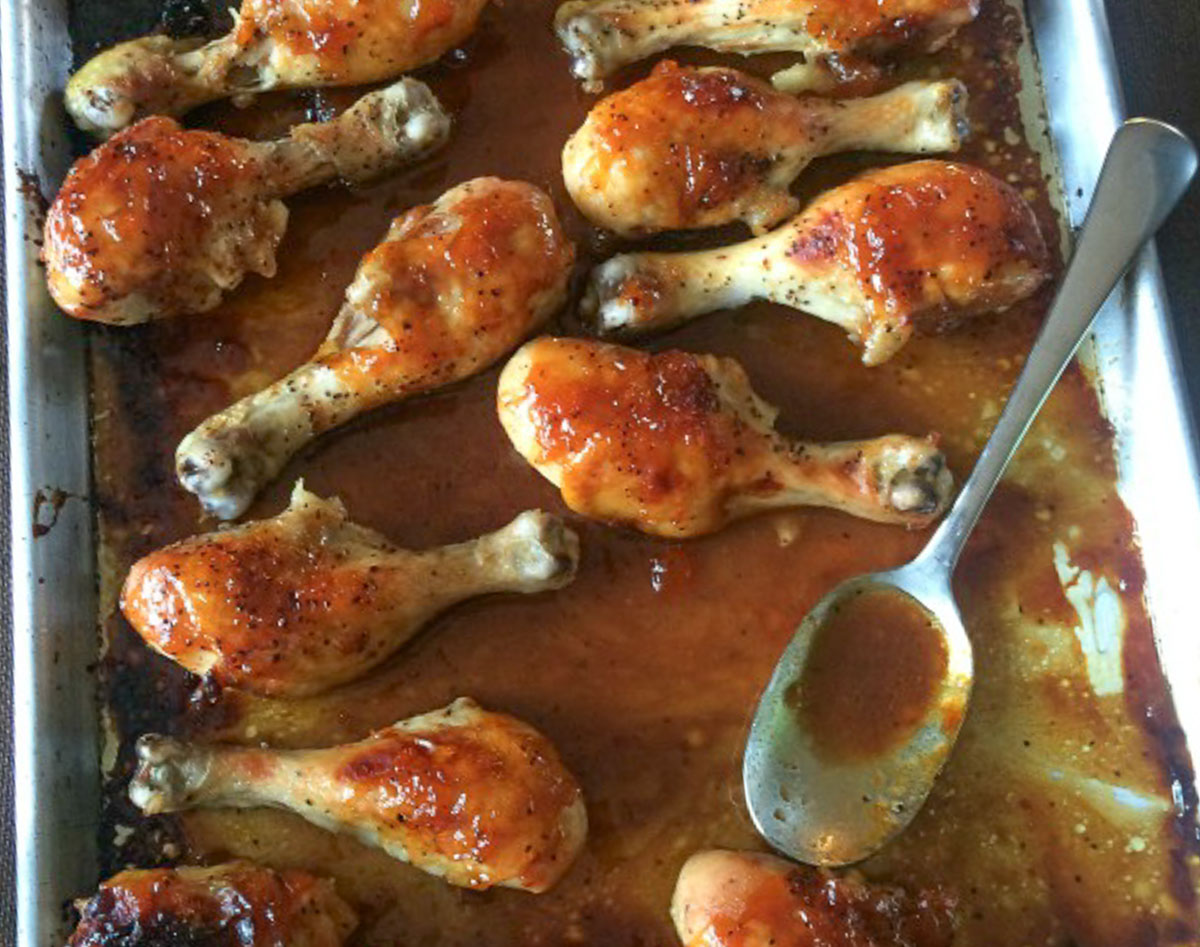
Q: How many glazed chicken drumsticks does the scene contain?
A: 11